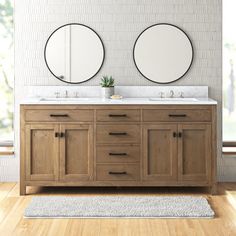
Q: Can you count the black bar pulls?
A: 6